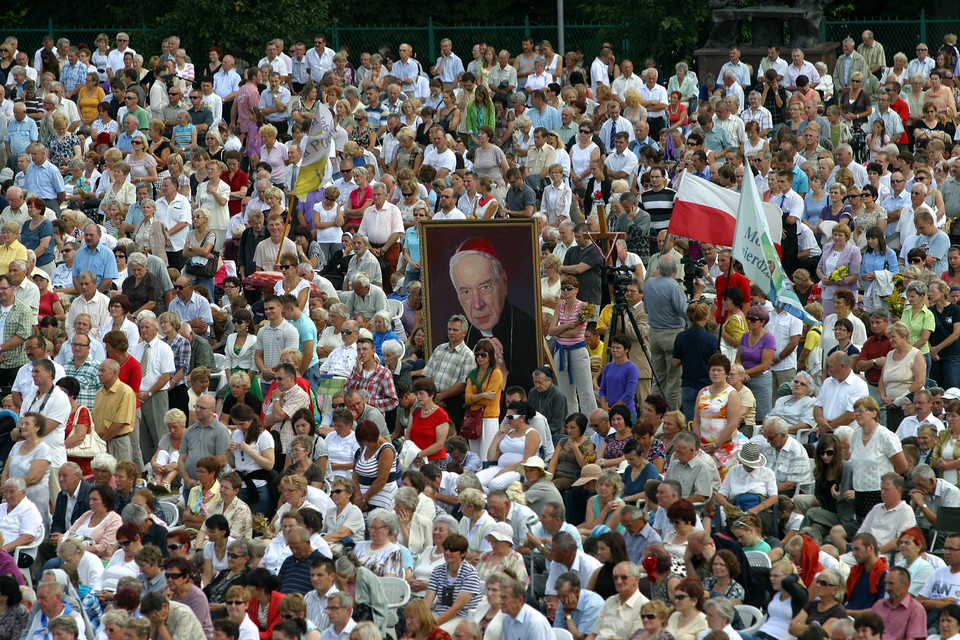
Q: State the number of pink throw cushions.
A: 0